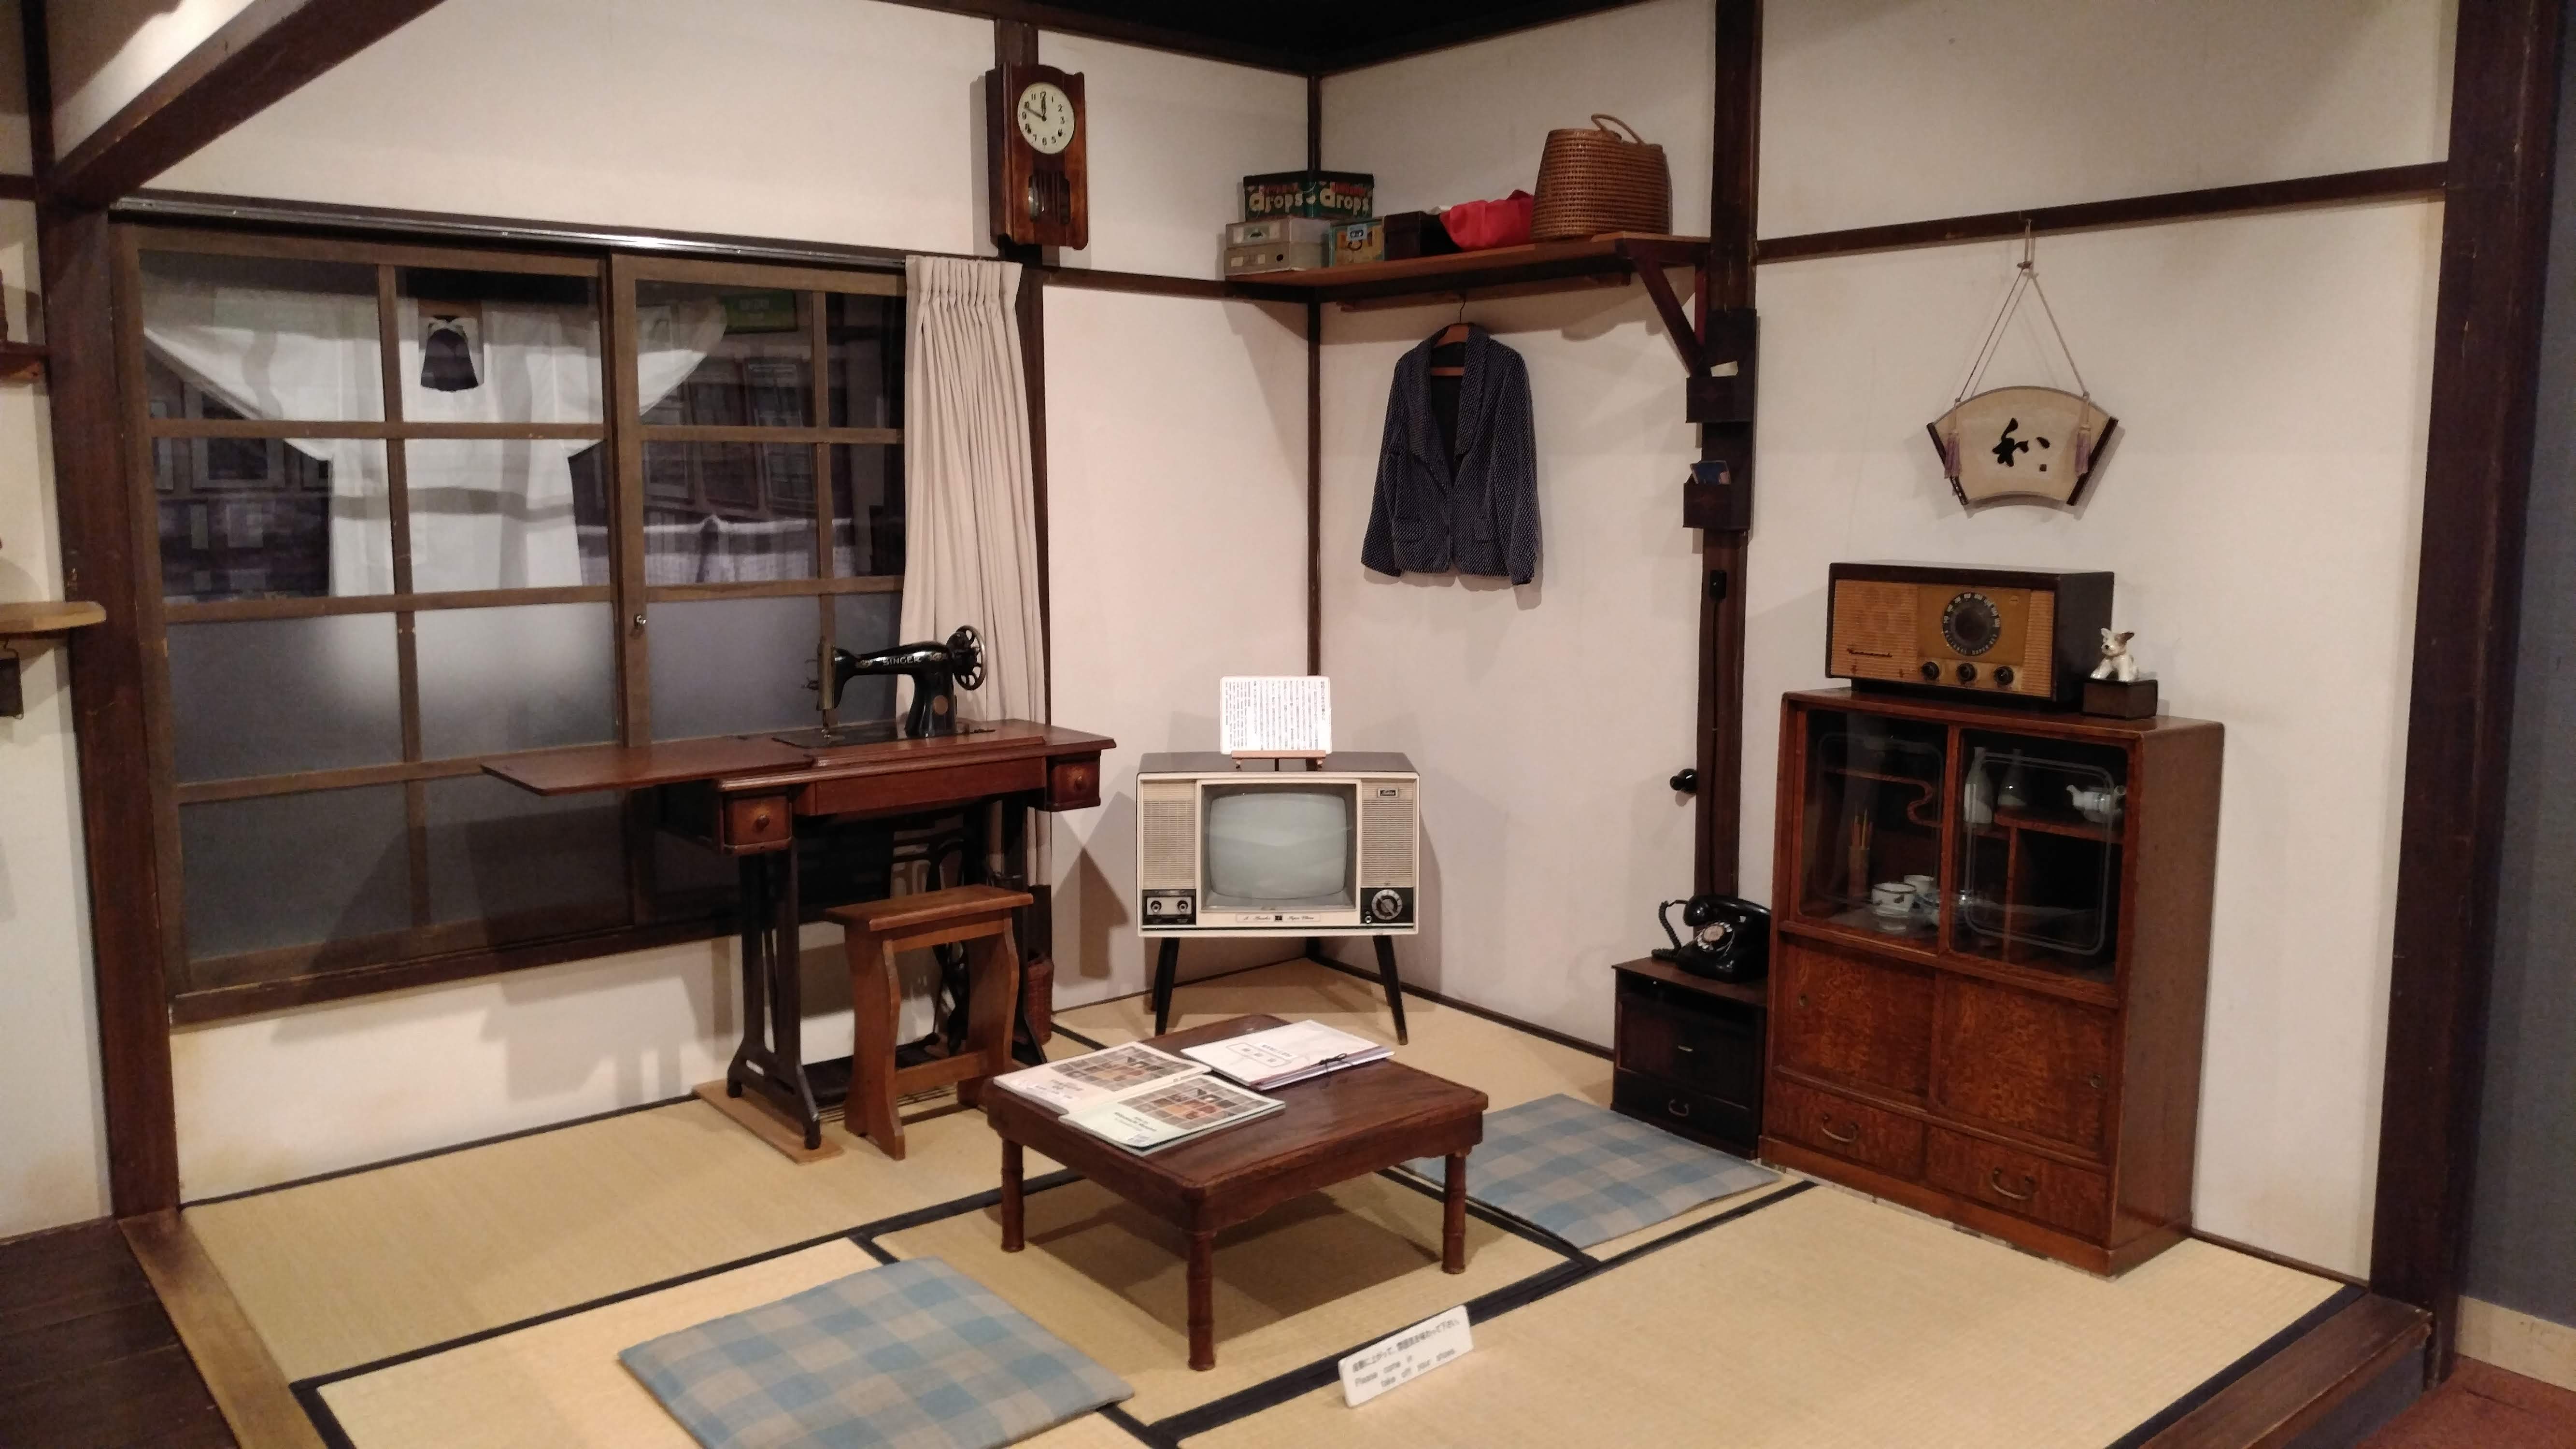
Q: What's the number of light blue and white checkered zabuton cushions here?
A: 2